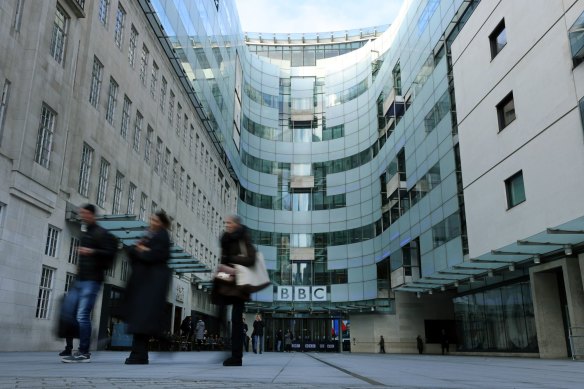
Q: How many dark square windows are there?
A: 3